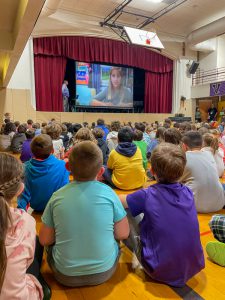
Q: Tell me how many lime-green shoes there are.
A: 1